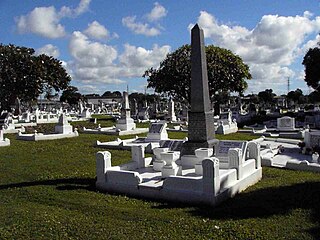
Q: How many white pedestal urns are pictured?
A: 3